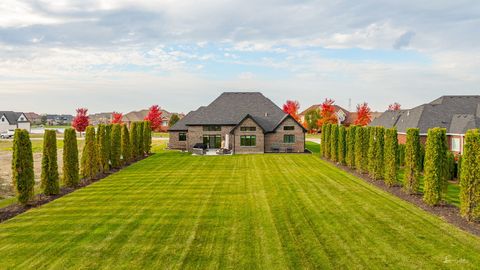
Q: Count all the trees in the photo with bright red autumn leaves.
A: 7